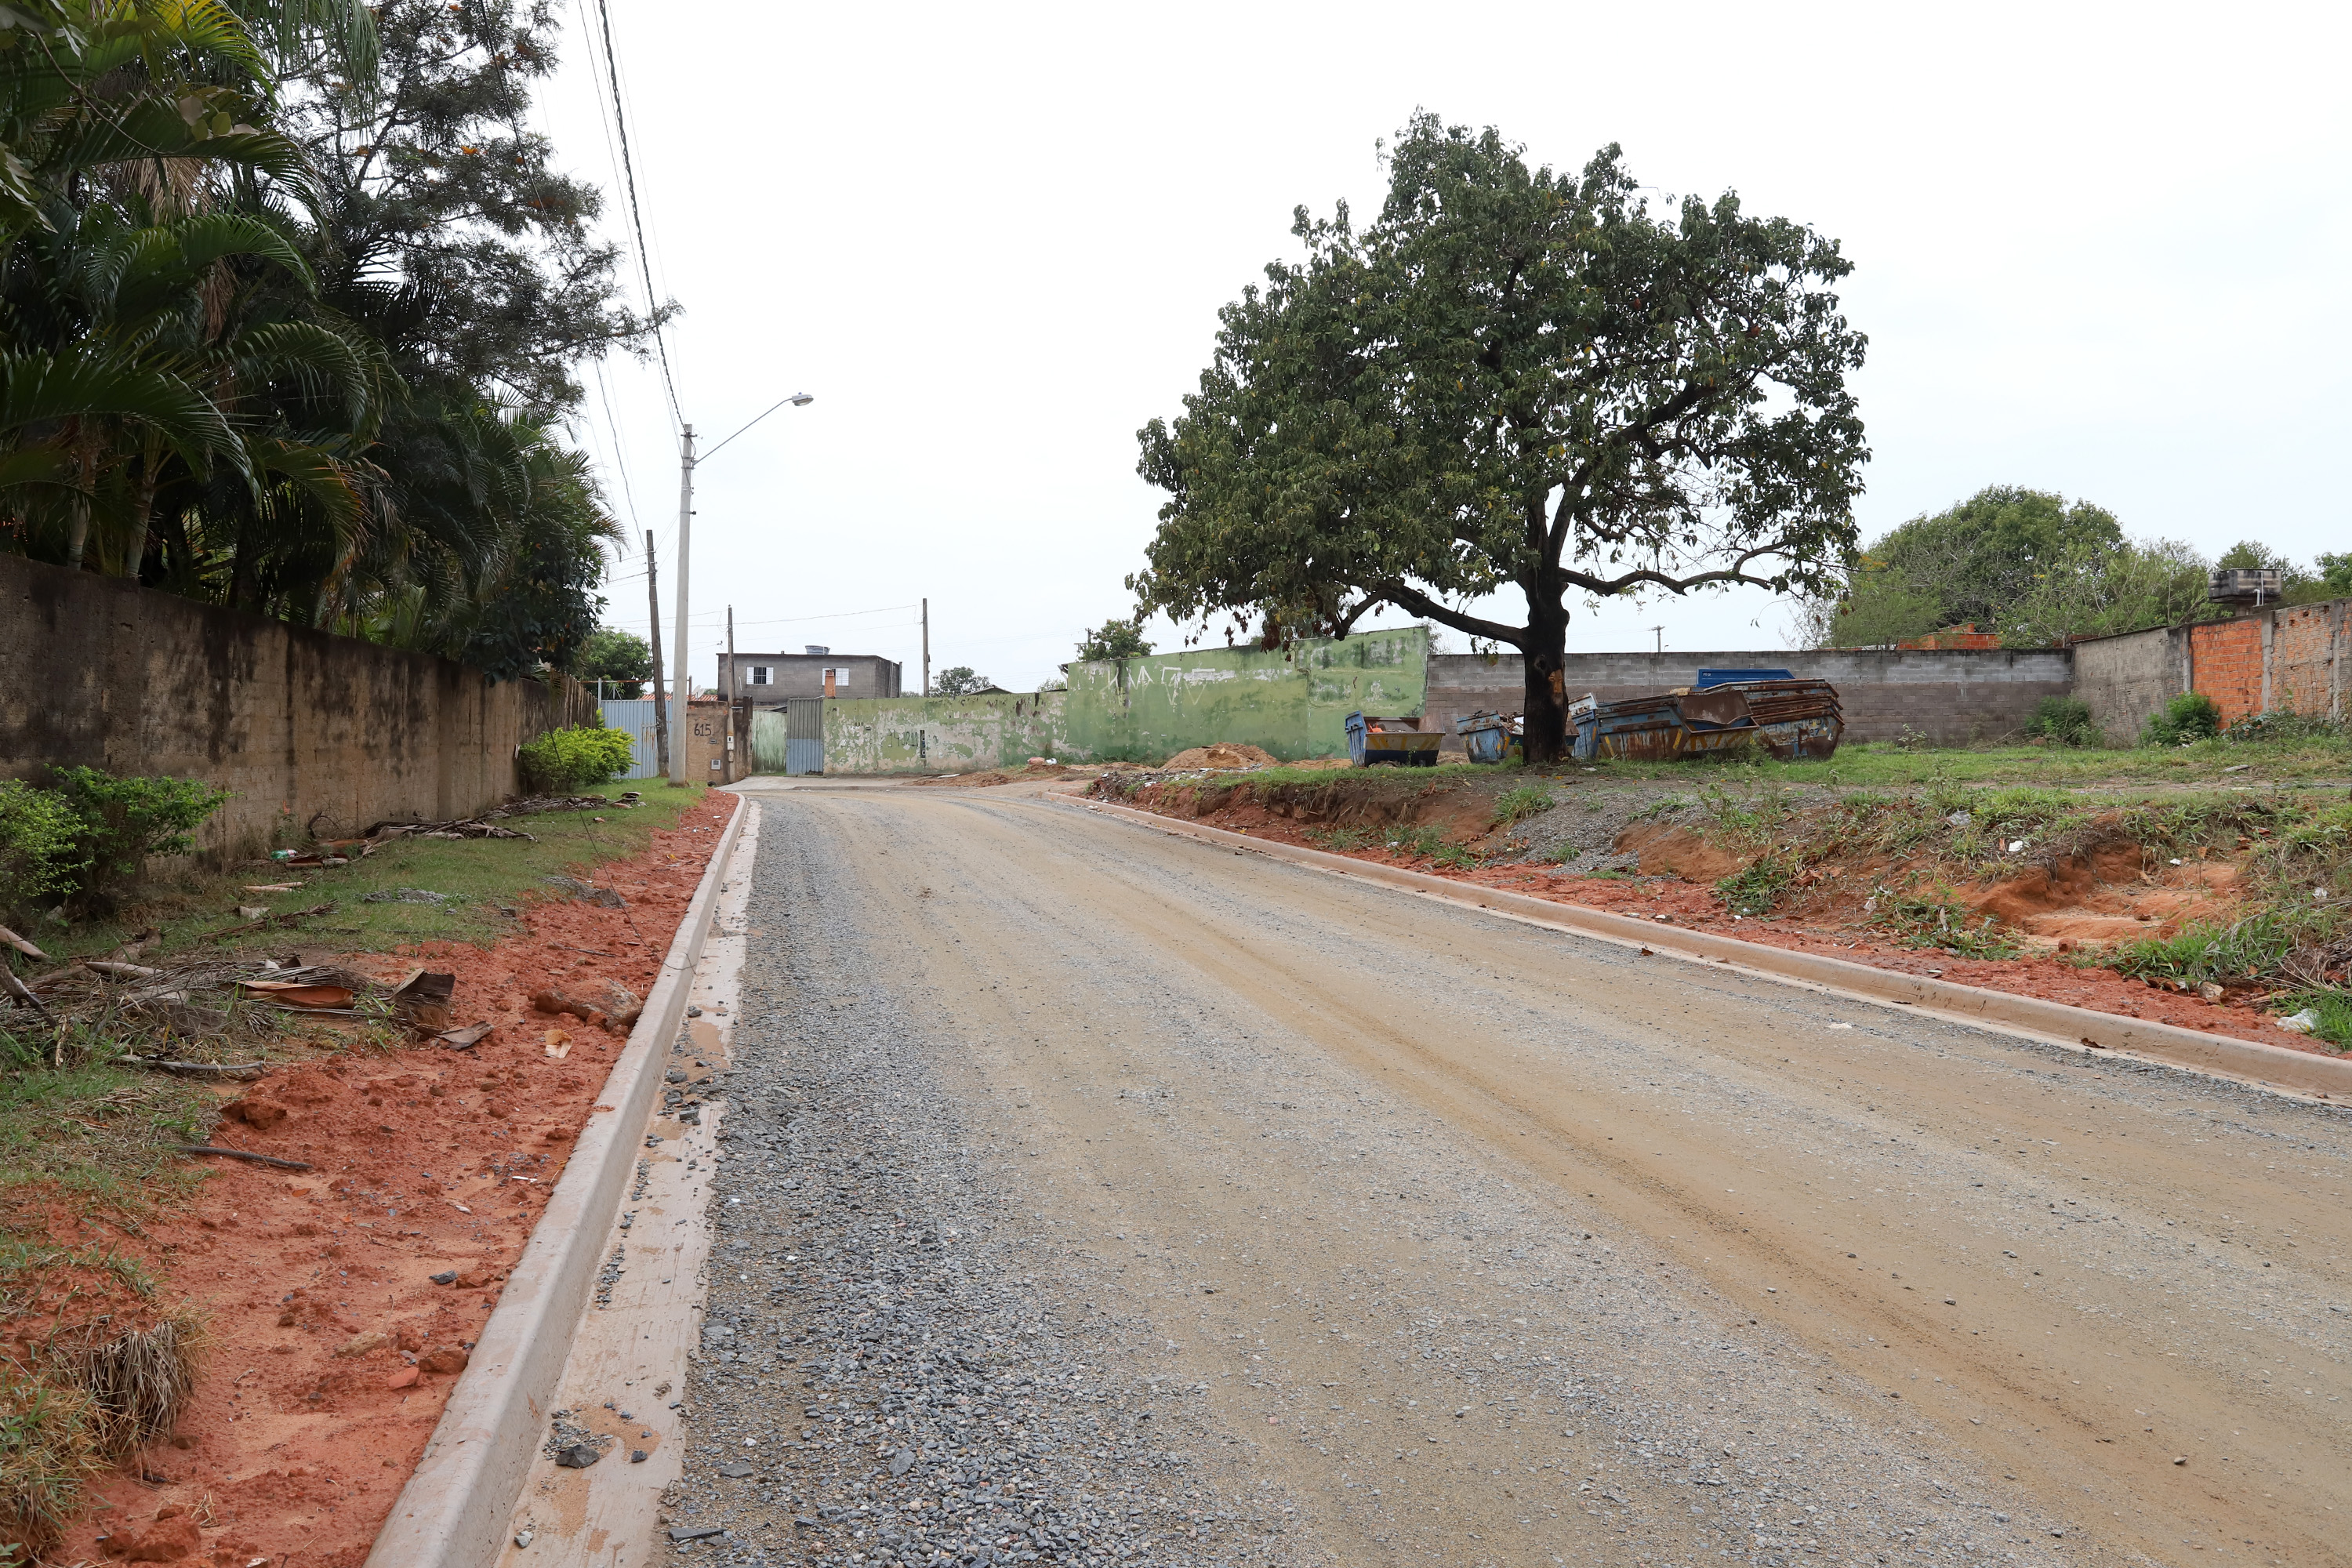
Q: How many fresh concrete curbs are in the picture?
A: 2